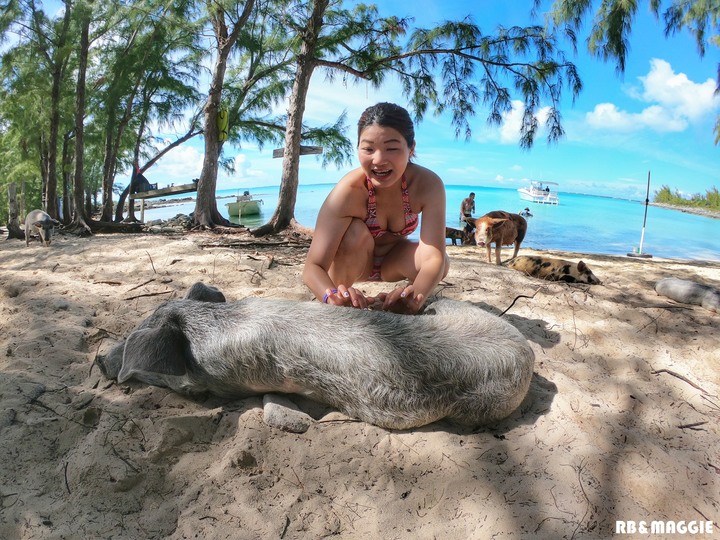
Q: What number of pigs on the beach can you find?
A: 6